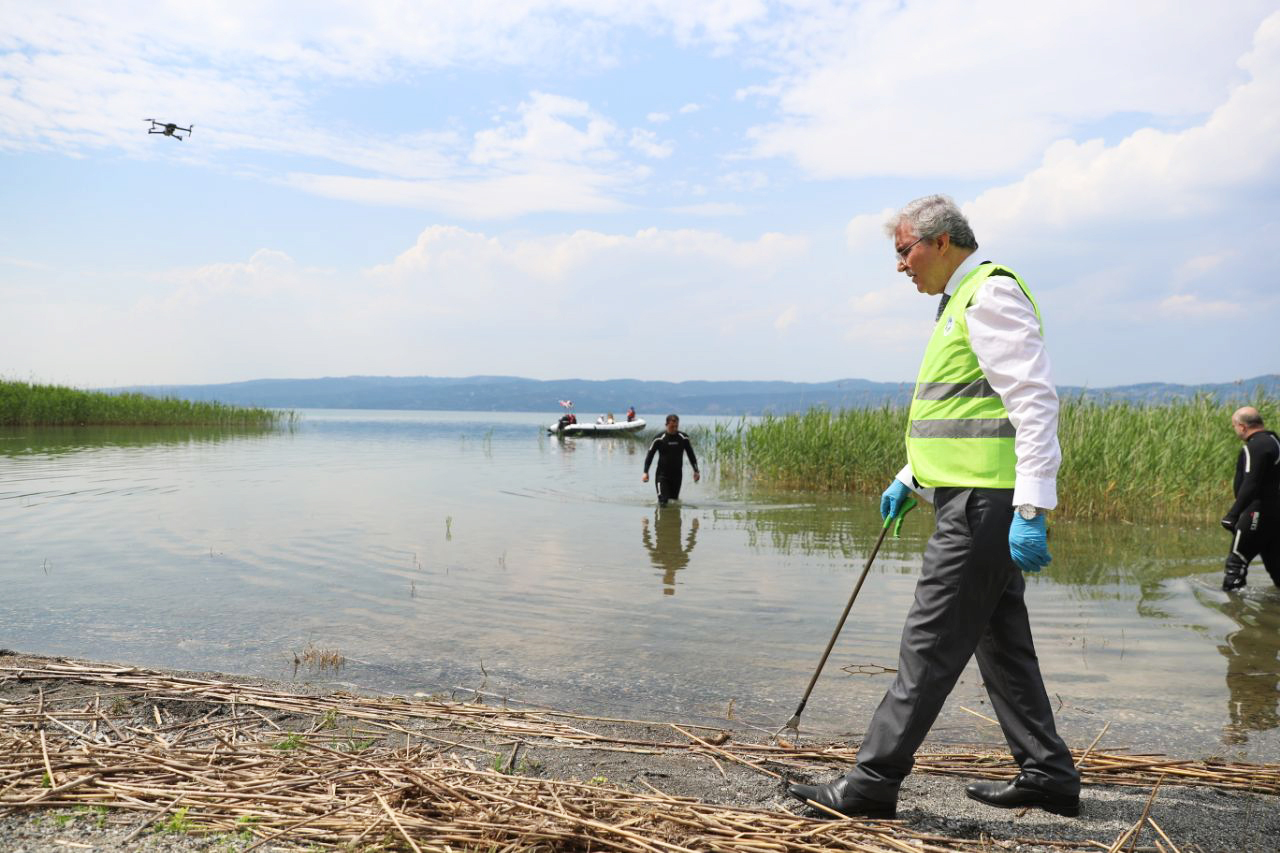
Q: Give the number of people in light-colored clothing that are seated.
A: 2